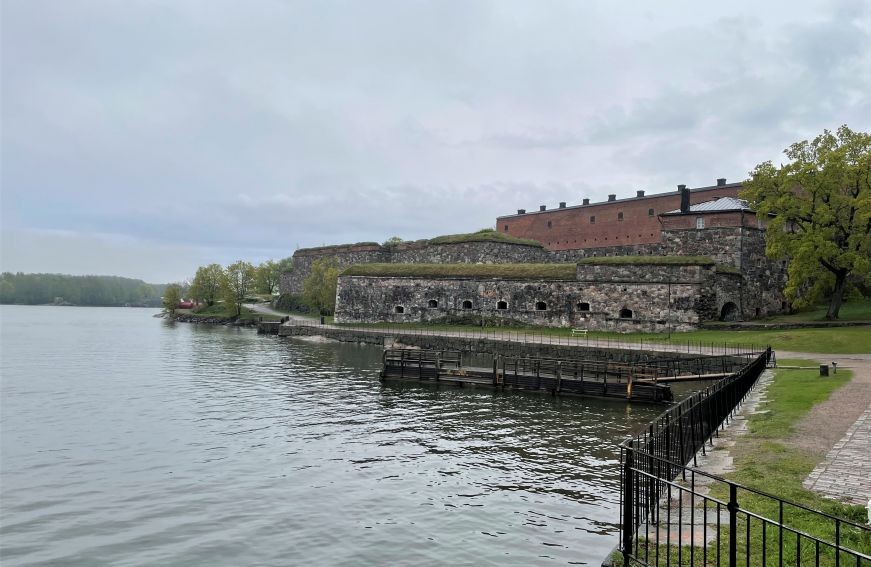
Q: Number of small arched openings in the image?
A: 7